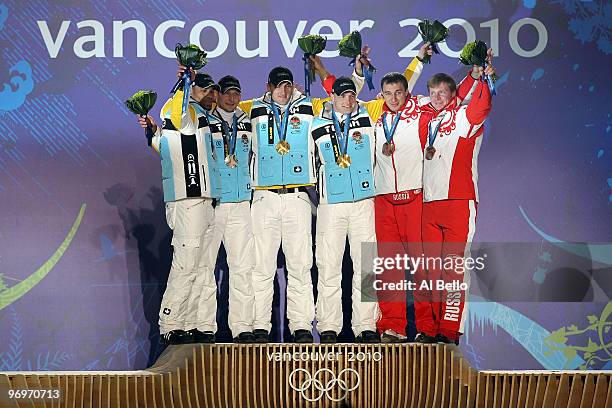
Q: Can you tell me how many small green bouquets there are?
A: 6